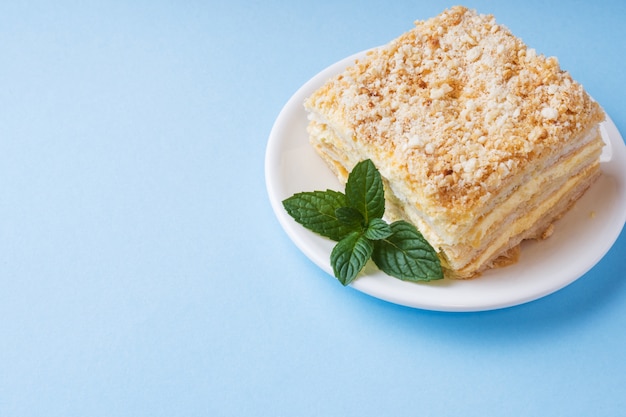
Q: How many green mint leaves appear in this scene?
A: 6